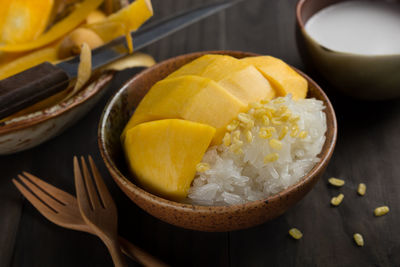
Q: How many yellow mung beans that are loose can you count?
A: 6